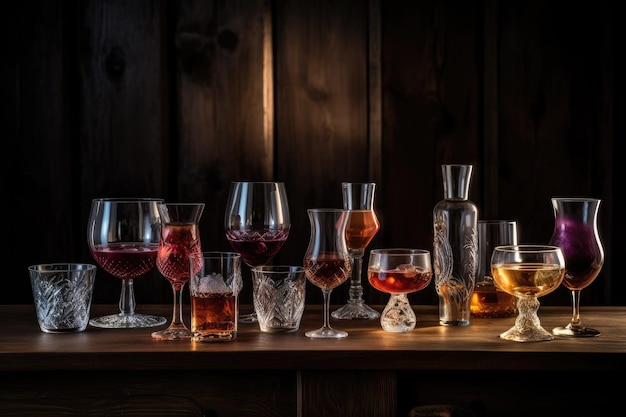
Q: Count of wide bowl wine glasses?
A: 2